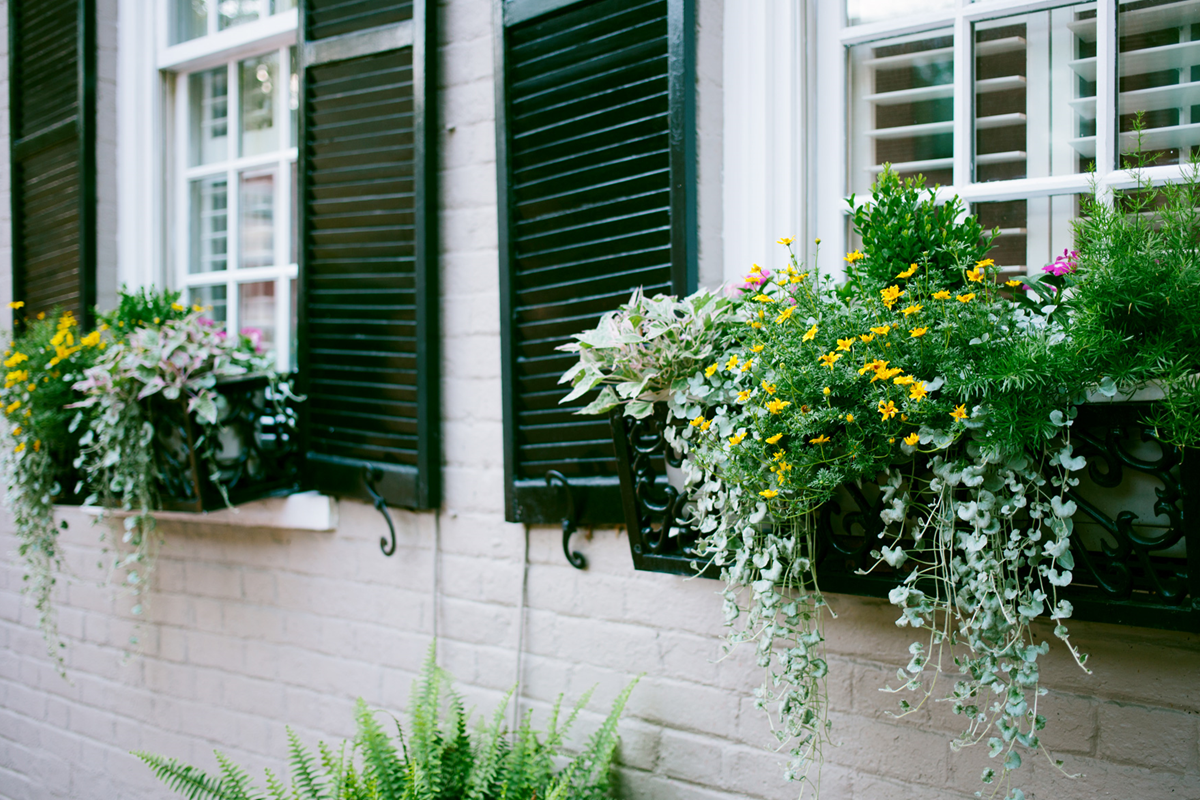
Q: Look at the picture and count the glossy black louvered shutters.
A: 3